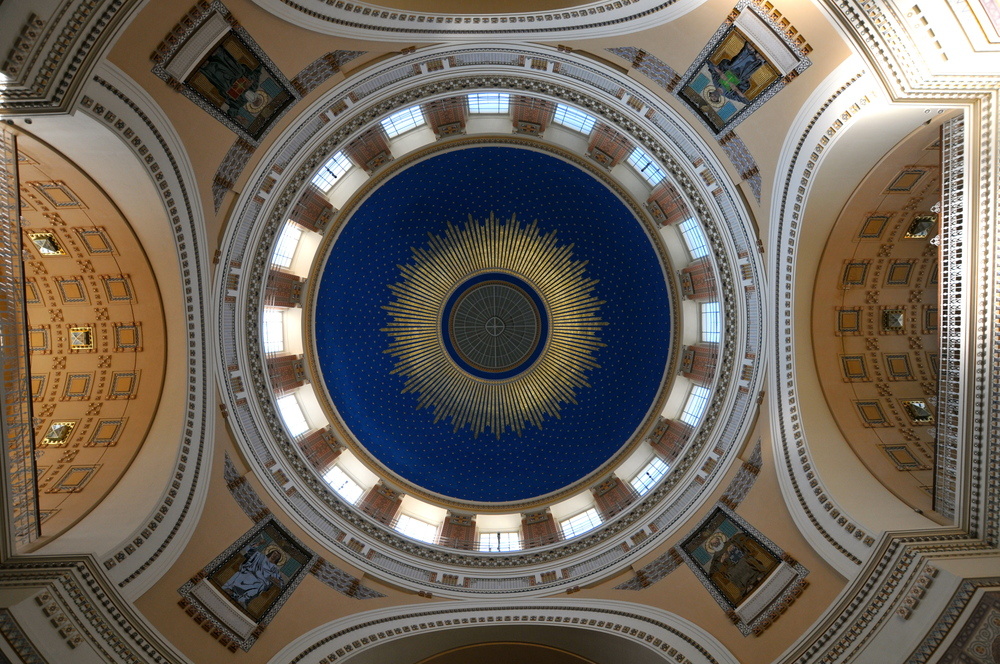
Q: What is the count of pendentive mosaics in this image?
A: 4